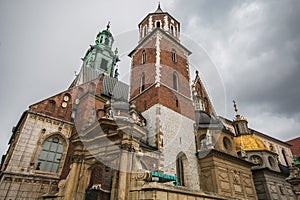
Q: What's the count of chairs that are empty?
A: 0